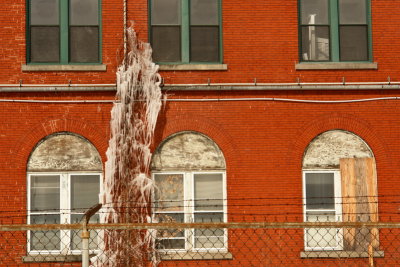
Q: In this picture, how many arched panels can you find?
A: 3